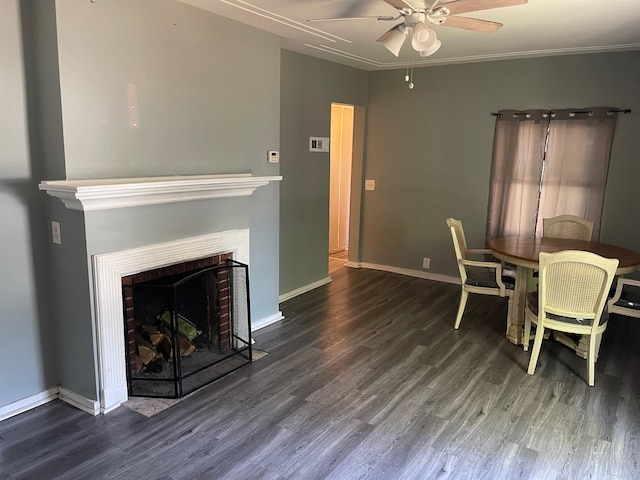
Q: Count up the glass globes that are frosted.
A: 3